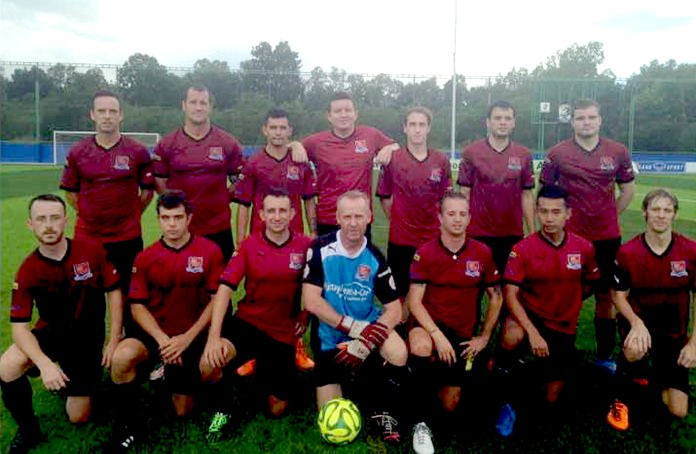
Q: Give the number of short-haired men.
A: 14